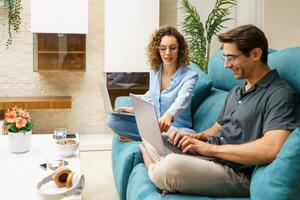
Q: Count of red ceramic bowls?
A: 0